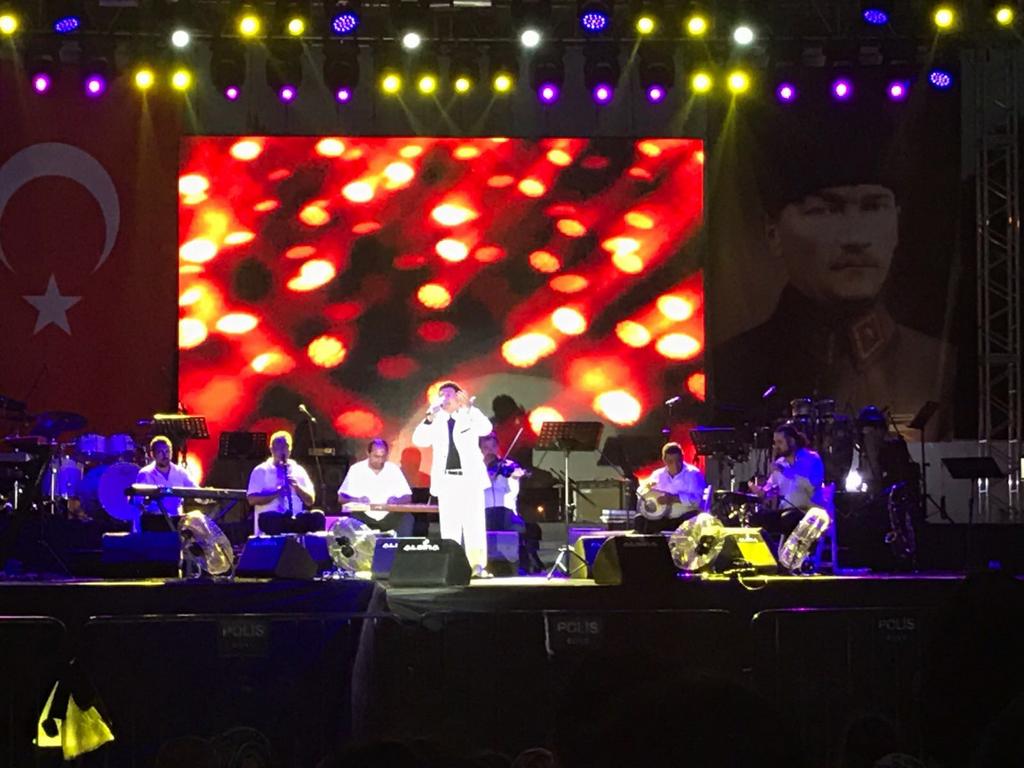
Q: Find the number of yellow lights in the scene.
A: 15